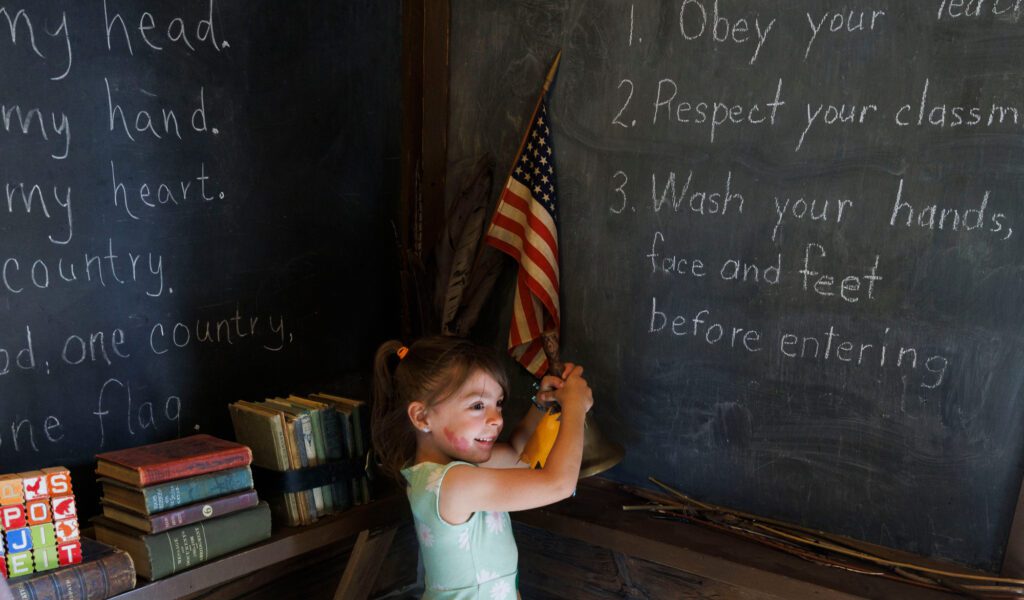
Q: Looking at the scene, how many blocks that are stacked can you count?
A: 12